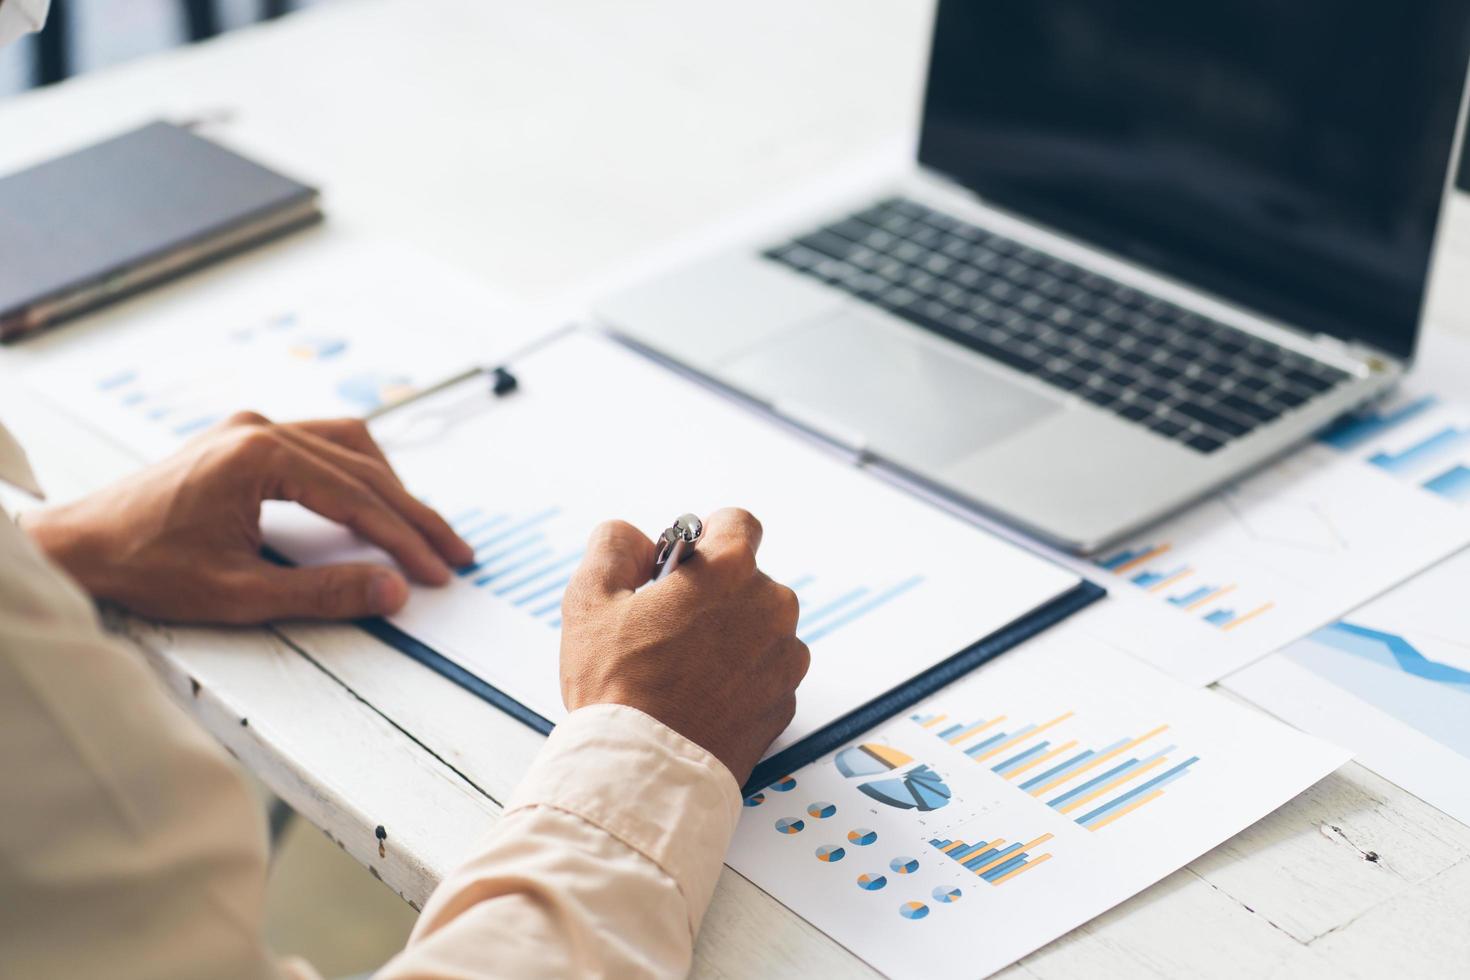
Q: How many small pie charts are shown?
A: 10